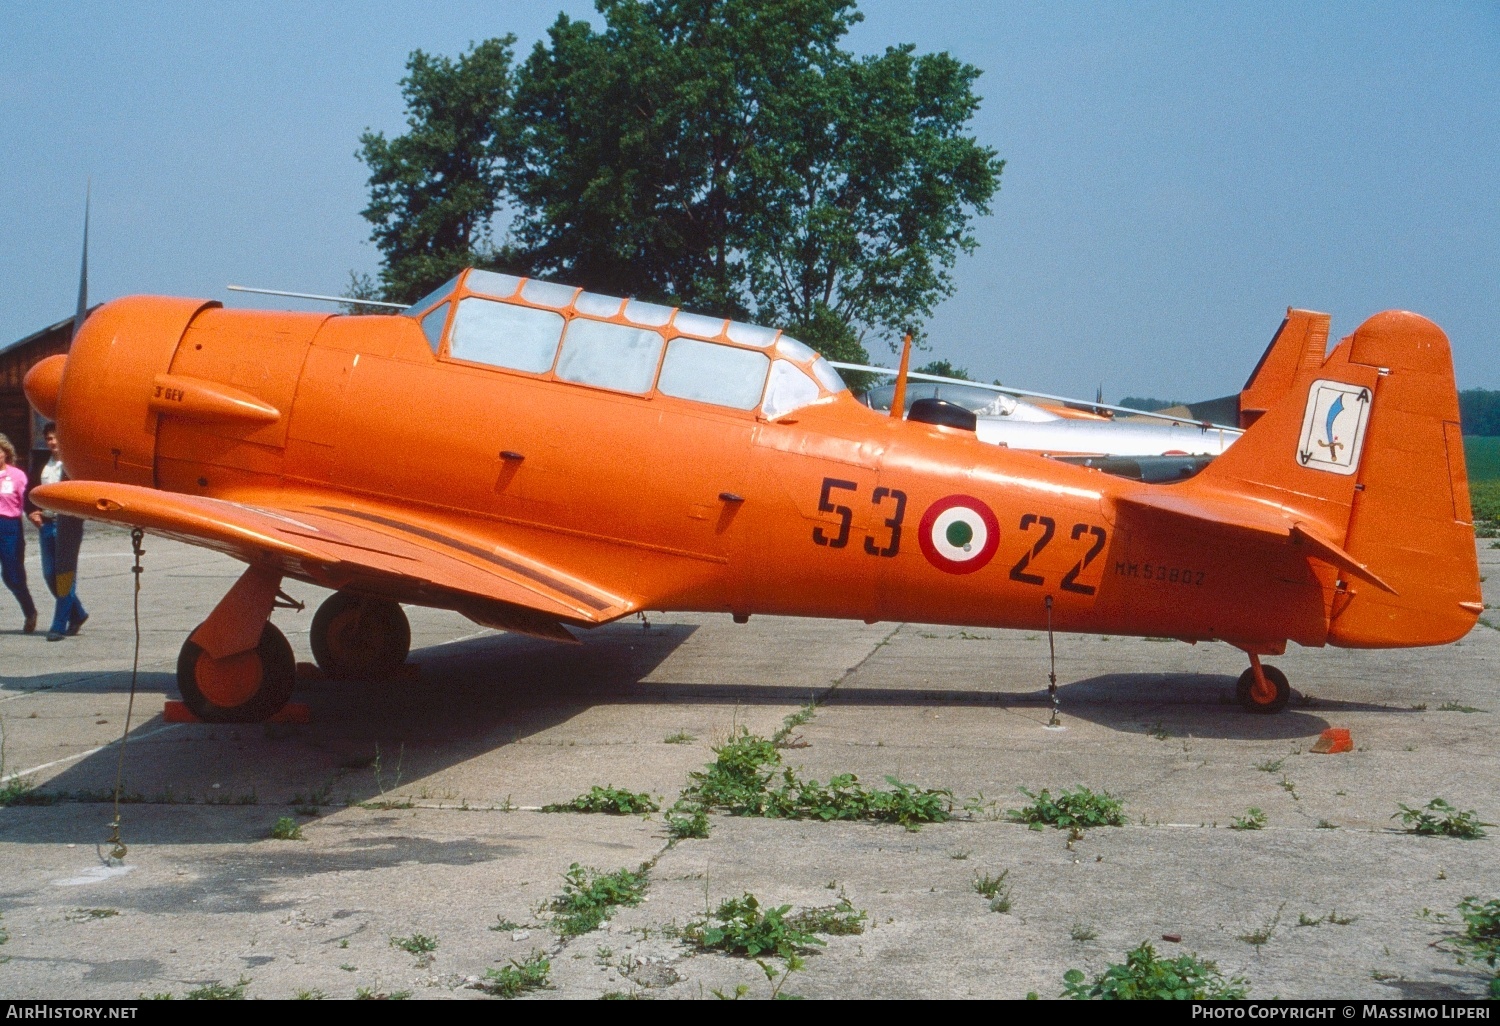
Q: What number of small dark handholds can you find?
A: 2